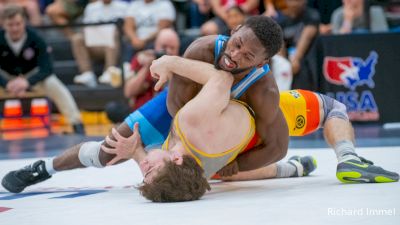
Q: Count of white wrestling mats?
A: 1